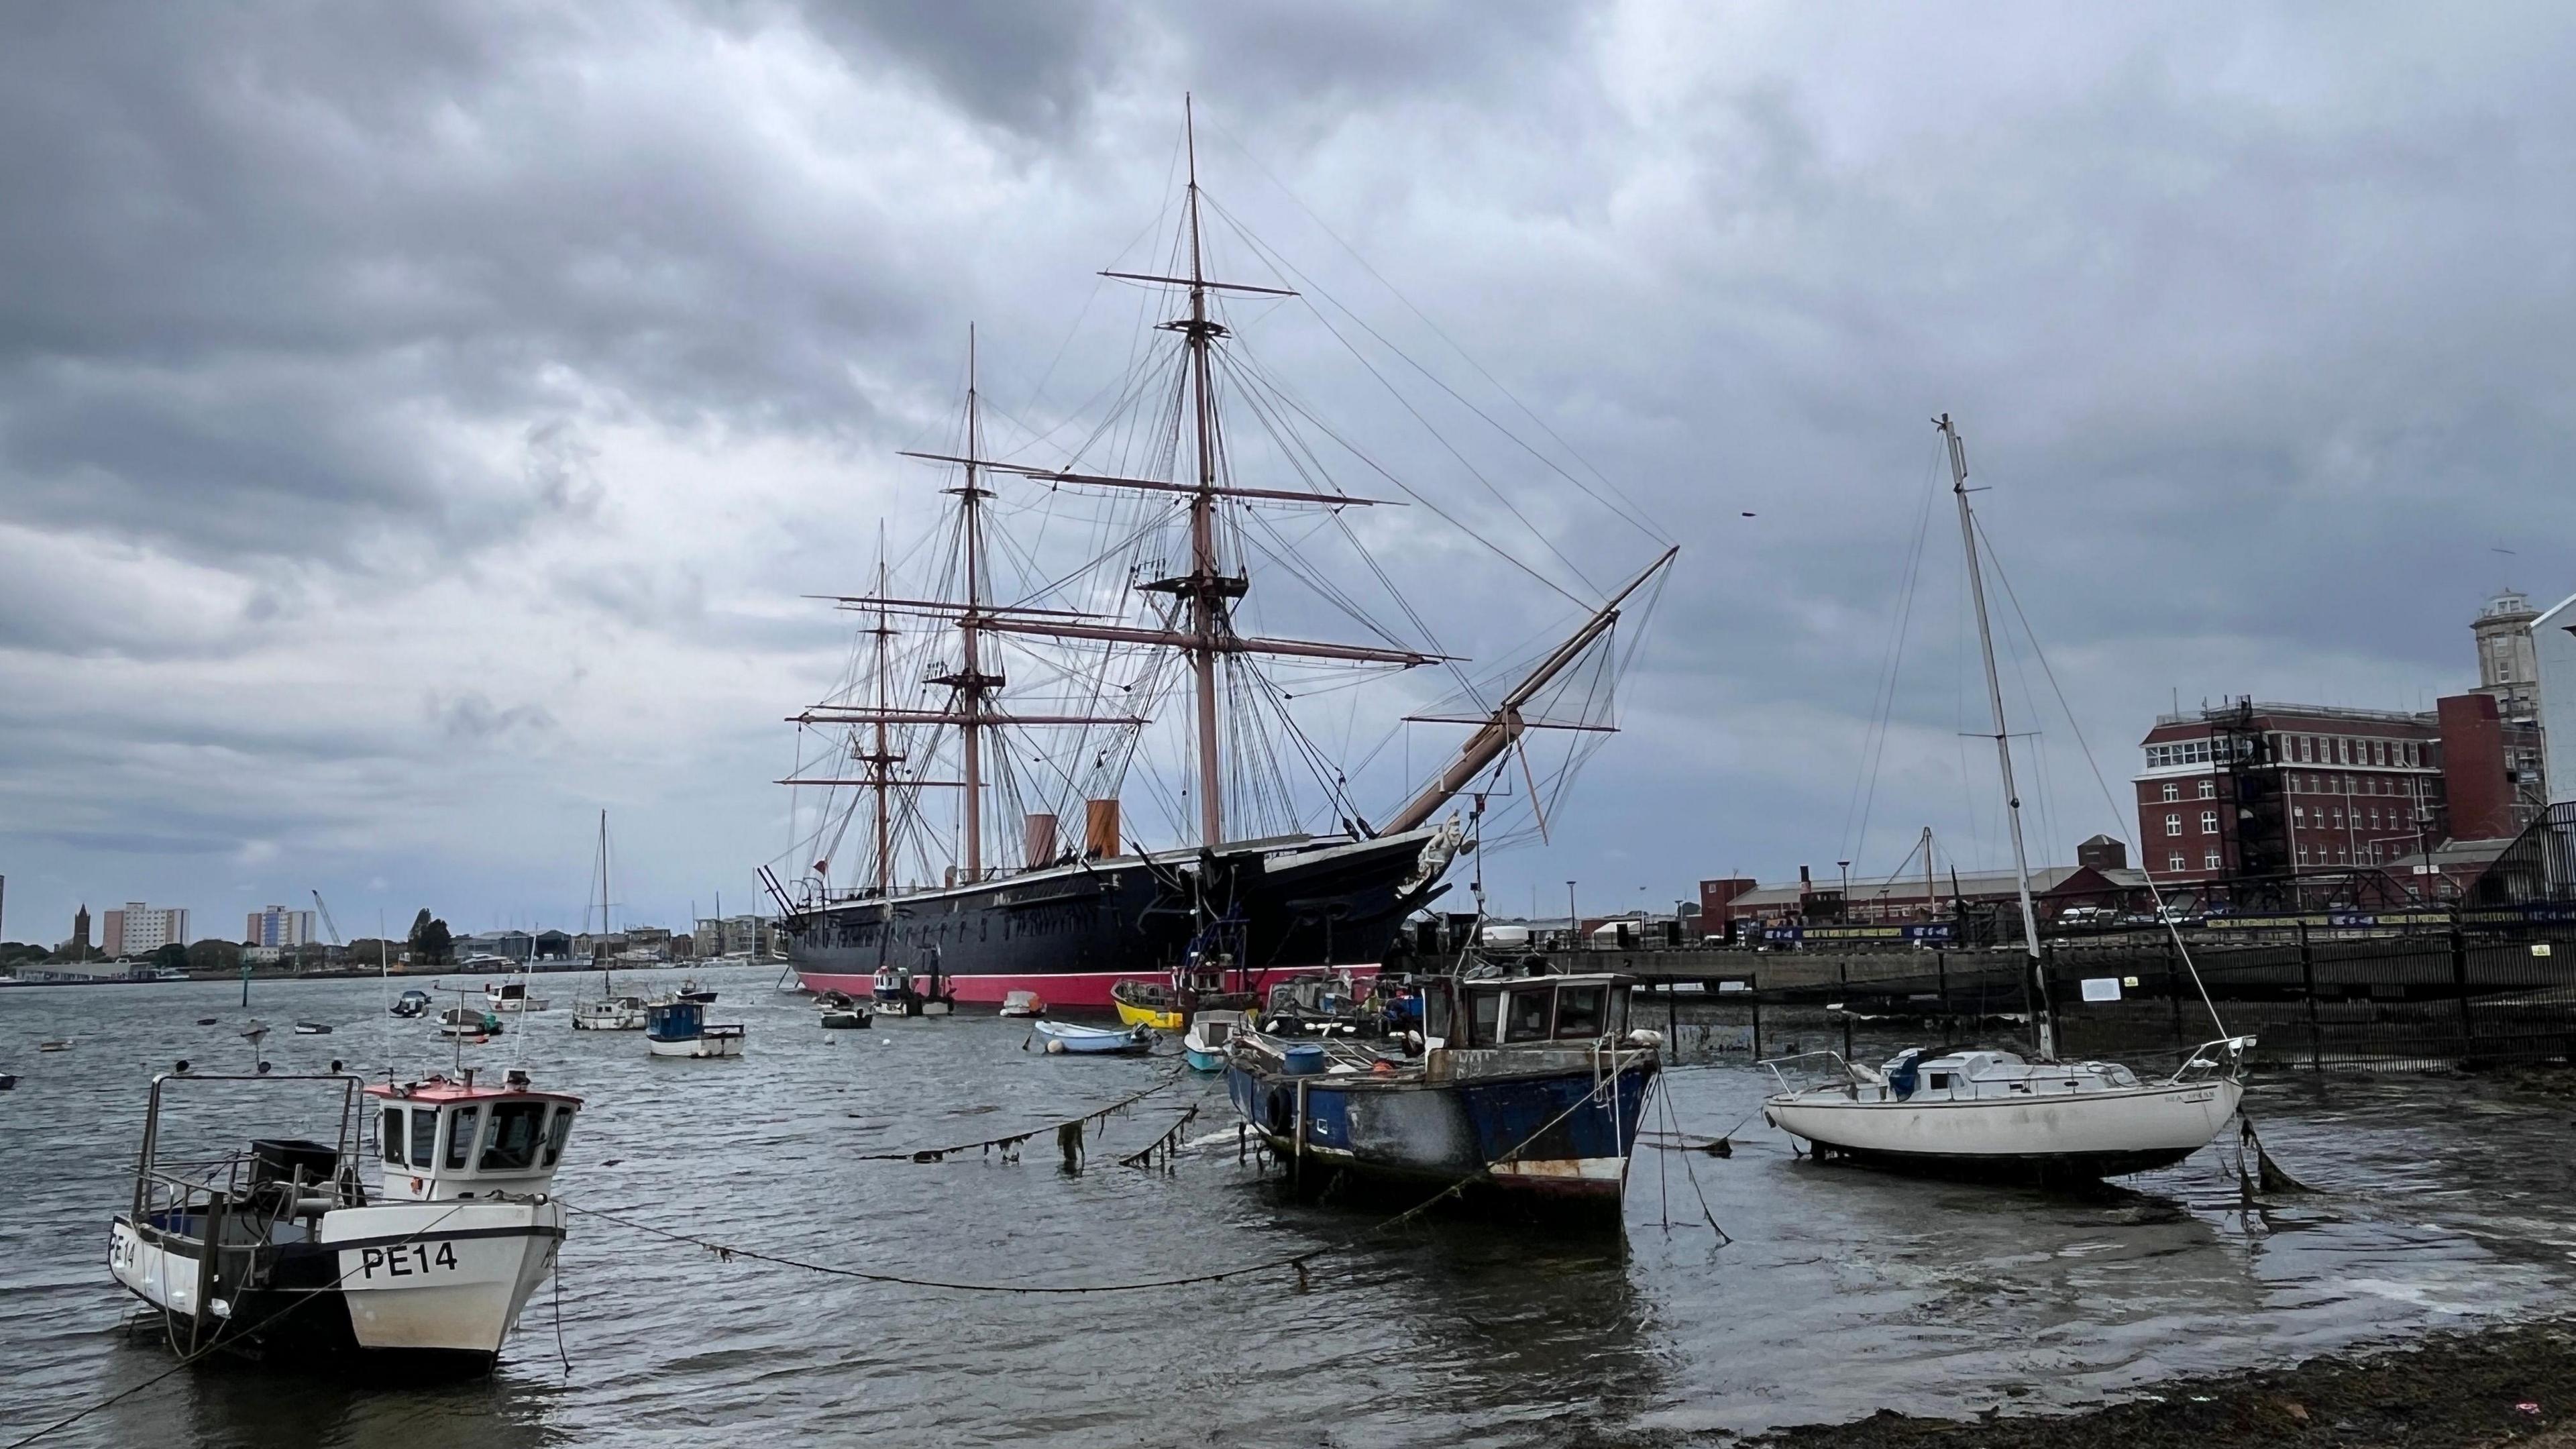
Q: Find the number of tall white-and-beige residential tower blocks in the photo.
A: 2